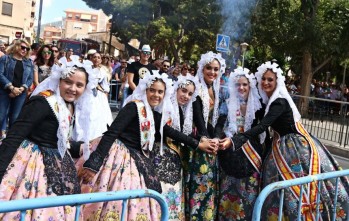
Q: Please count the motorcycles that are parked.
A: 0